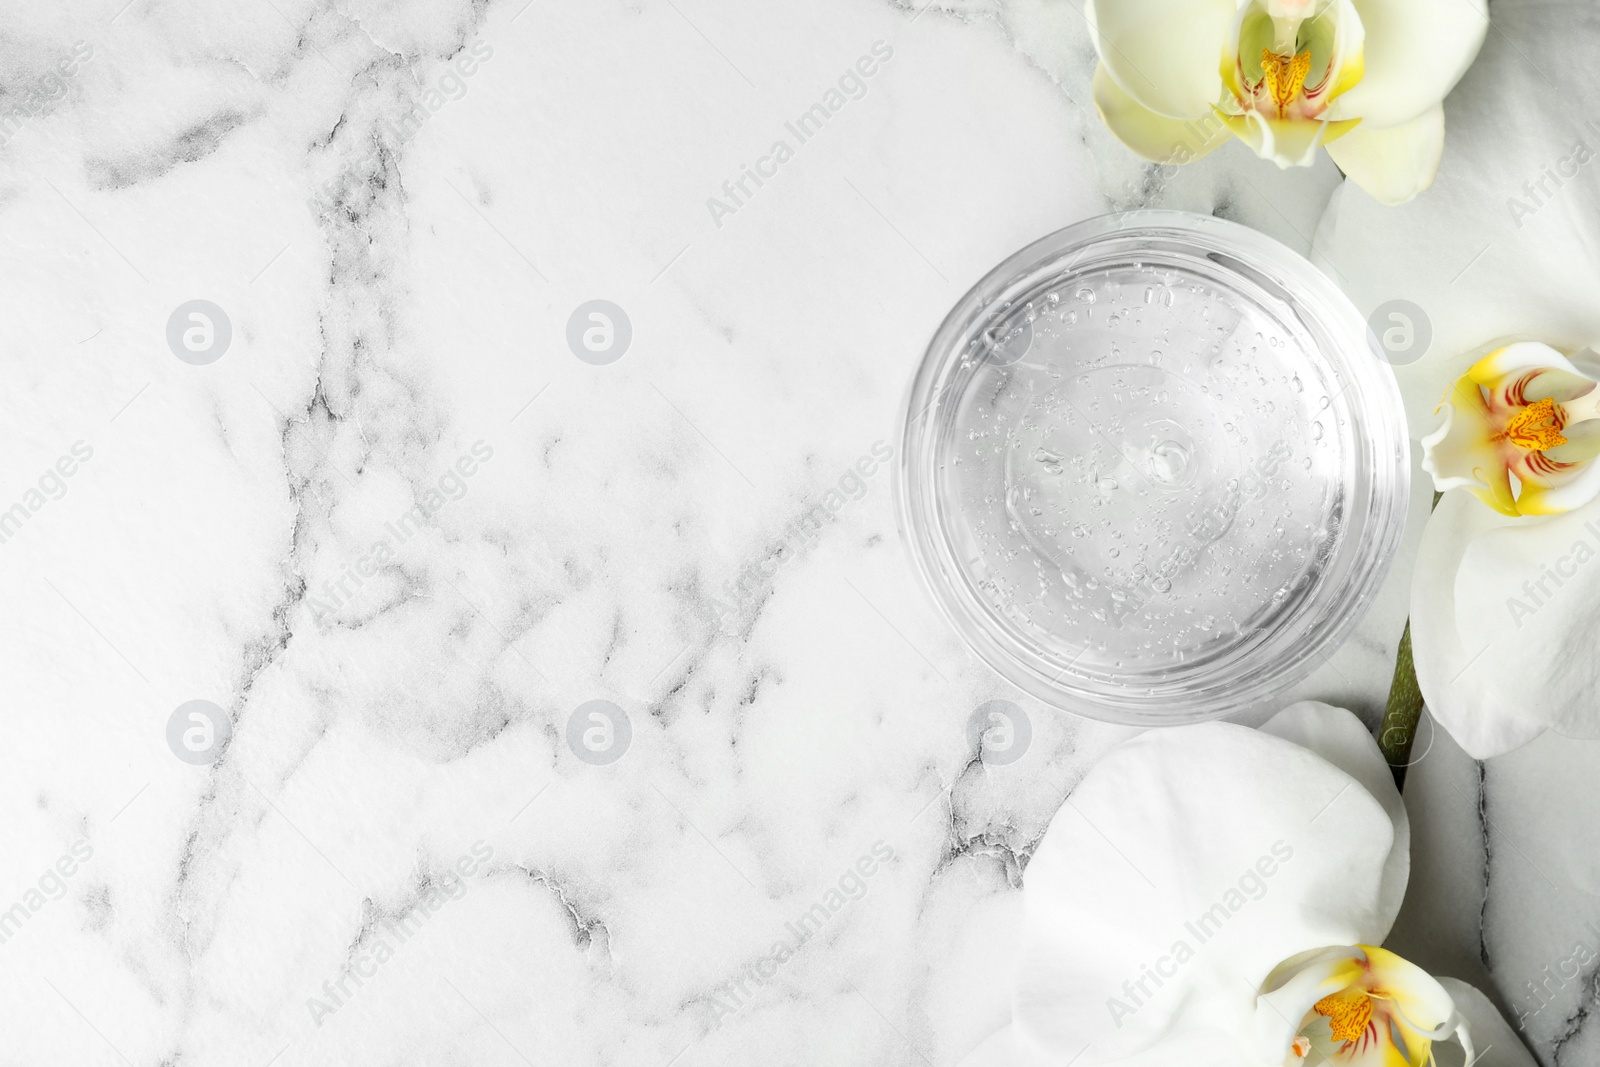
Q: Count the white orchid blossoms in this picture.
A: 3